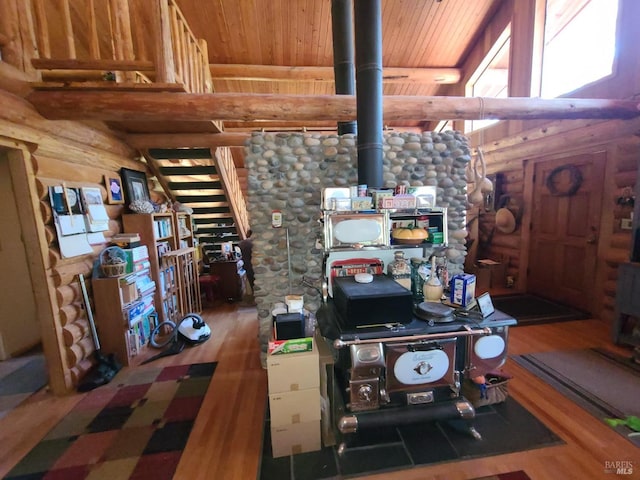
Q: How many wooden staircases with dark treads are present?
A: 1